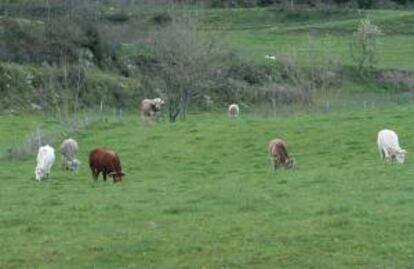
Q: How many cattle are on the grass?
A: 7